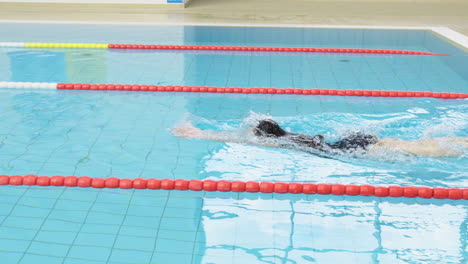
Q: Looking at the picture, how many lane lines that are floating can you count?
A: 3